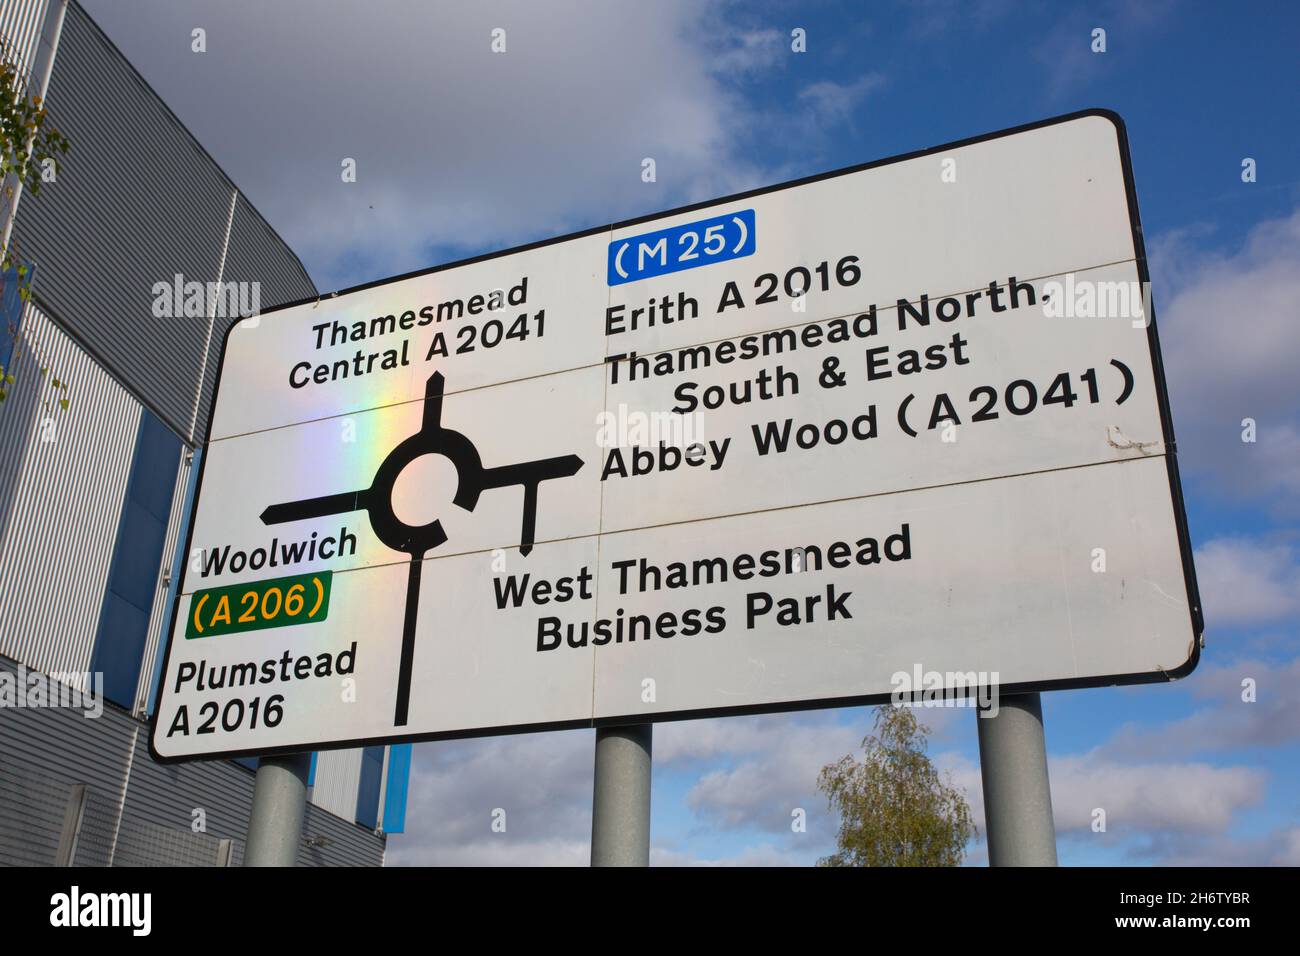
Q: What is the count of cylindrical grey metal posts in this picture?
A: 3